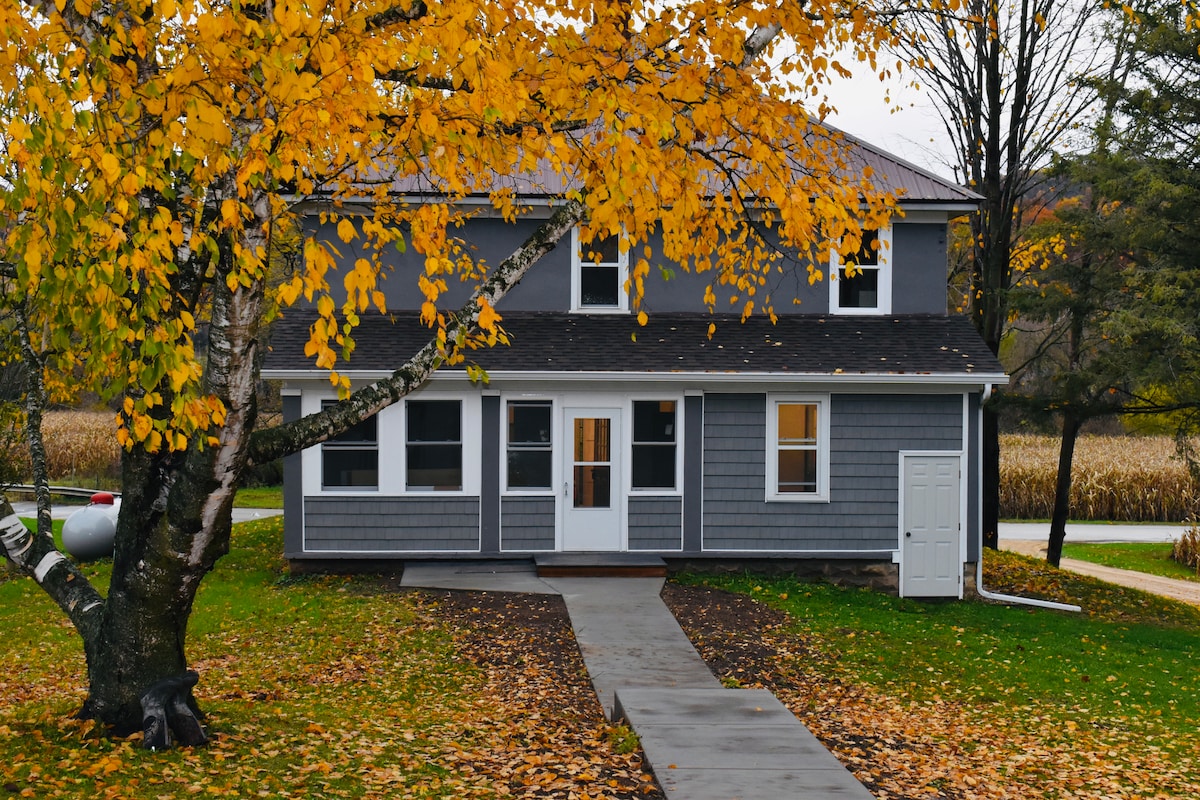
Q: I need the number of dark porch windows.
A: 4